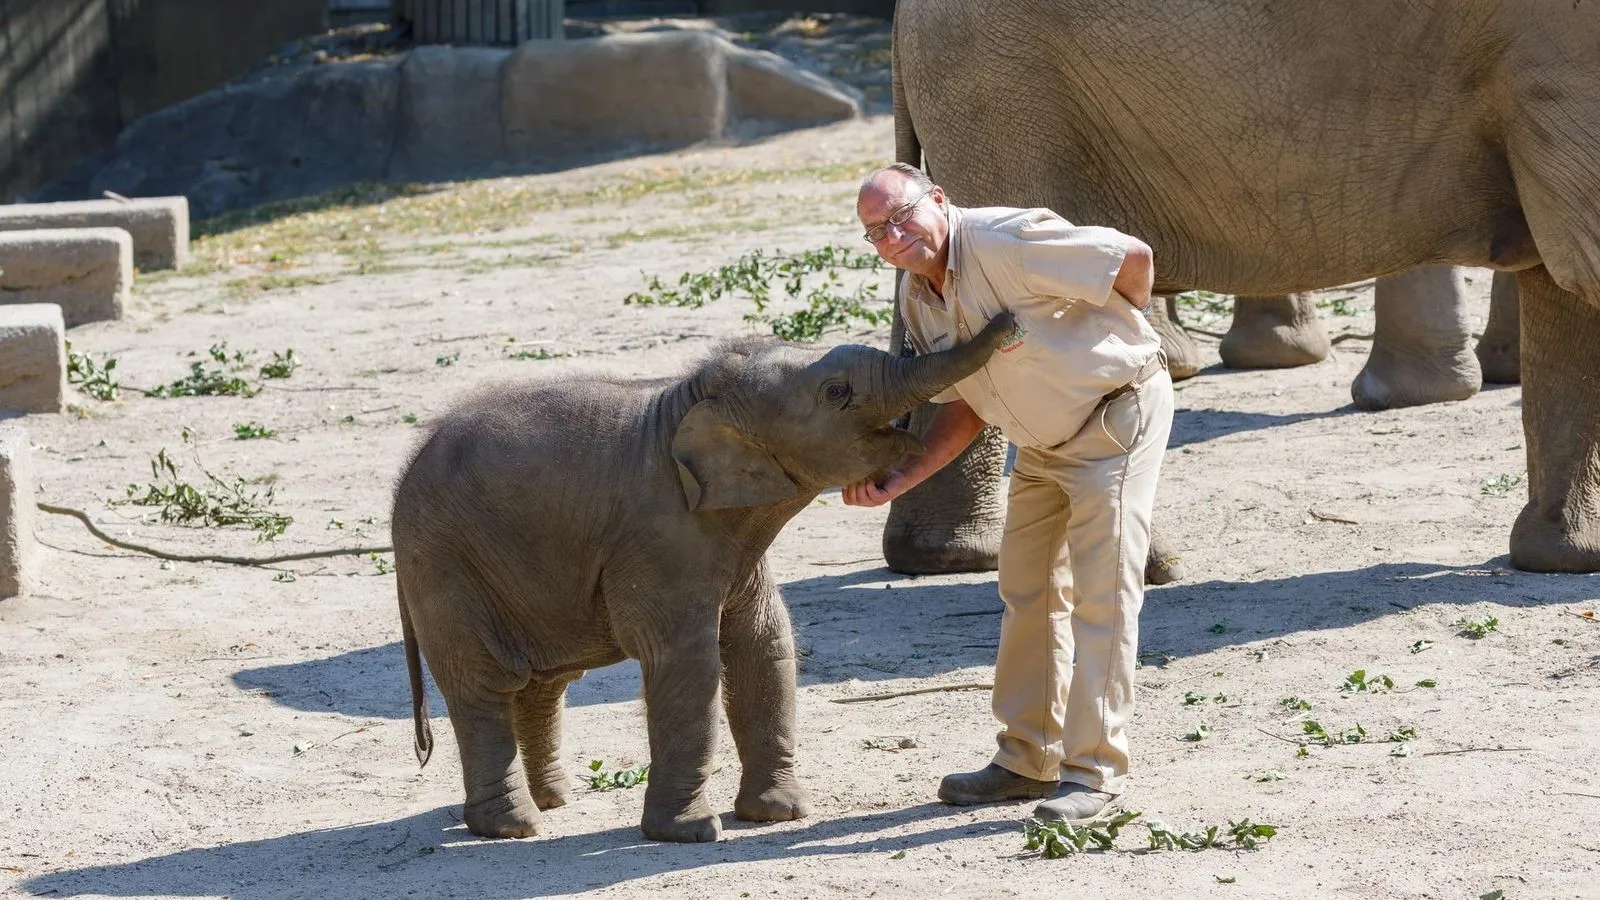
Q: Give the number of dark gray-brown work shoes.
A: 2